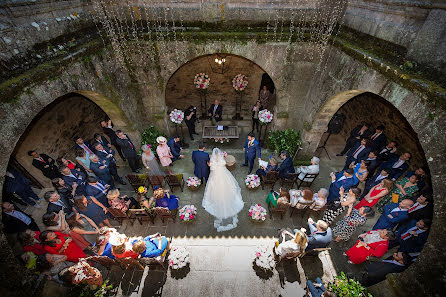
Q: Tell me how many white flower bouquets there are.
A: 2